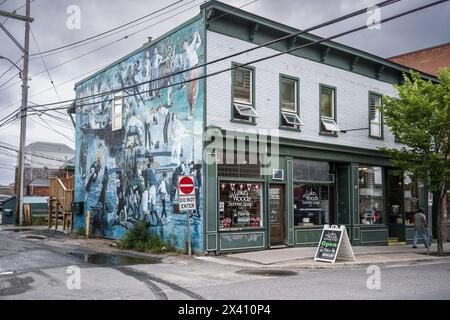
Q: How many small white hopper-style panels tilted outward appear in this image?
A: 3